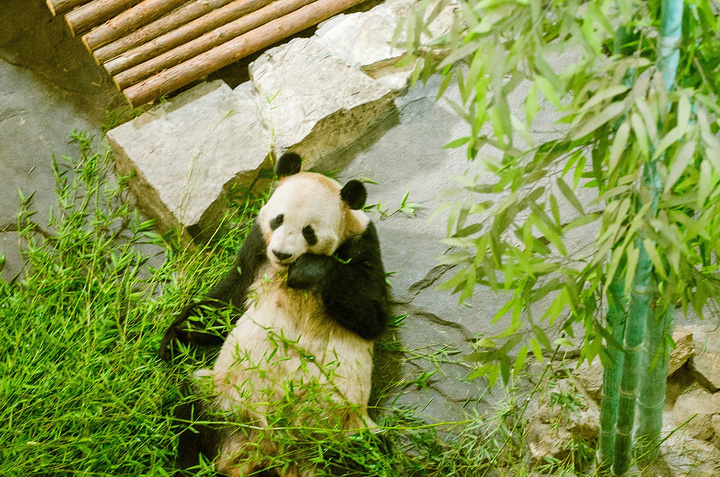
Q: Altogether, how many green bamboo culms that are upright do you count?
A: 3